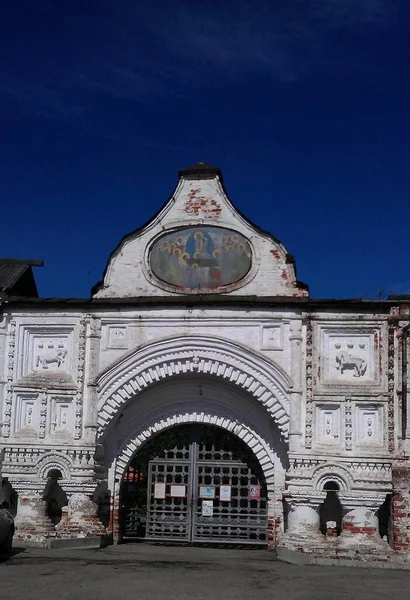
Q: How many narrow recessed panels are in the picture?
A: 4